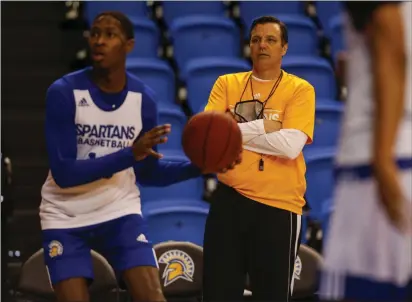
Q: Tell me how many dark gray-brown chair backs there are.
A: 3